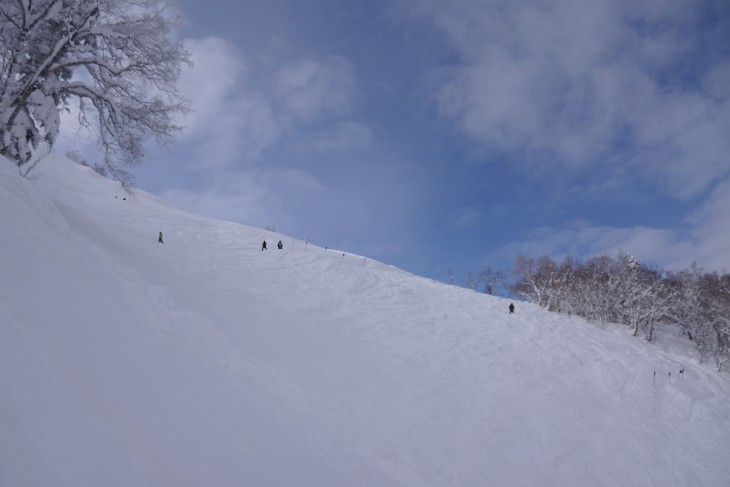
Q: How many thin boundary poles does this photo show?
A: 9